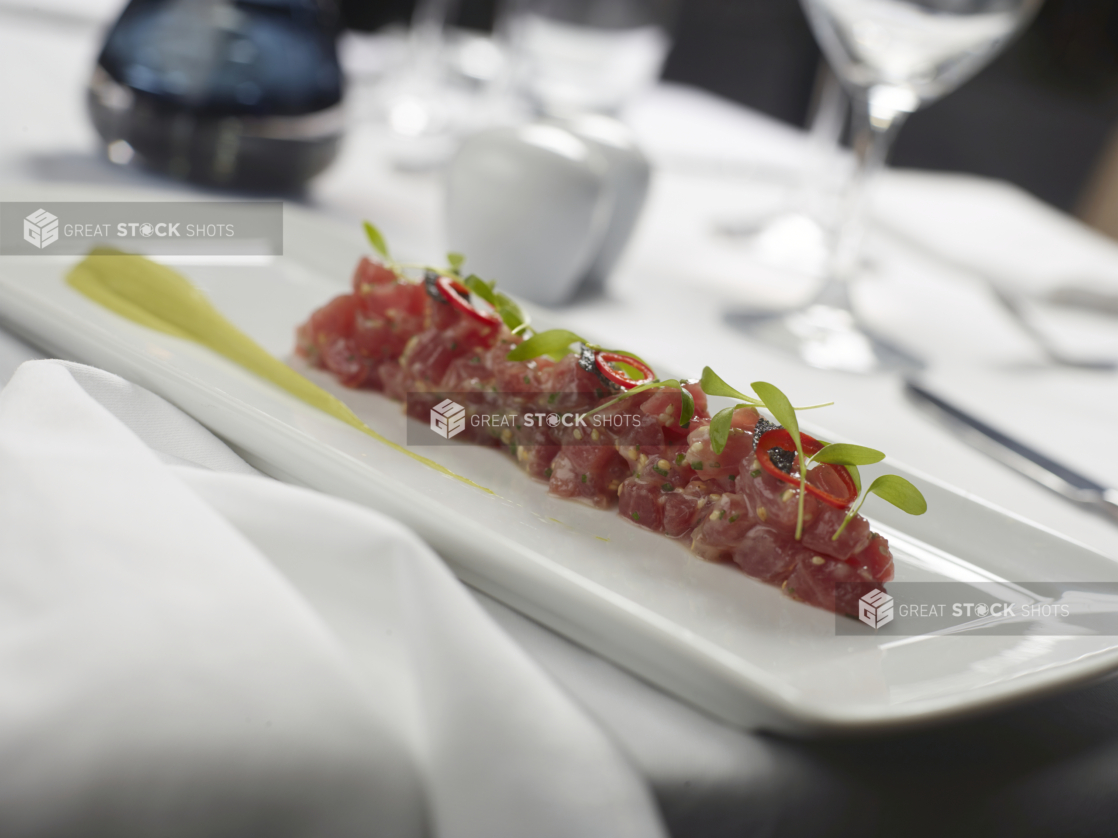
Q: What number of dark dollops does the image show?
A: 3